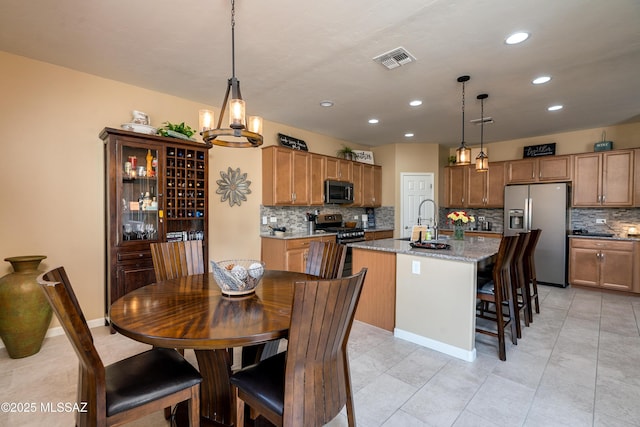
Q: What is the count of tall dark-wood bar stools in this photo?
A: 3